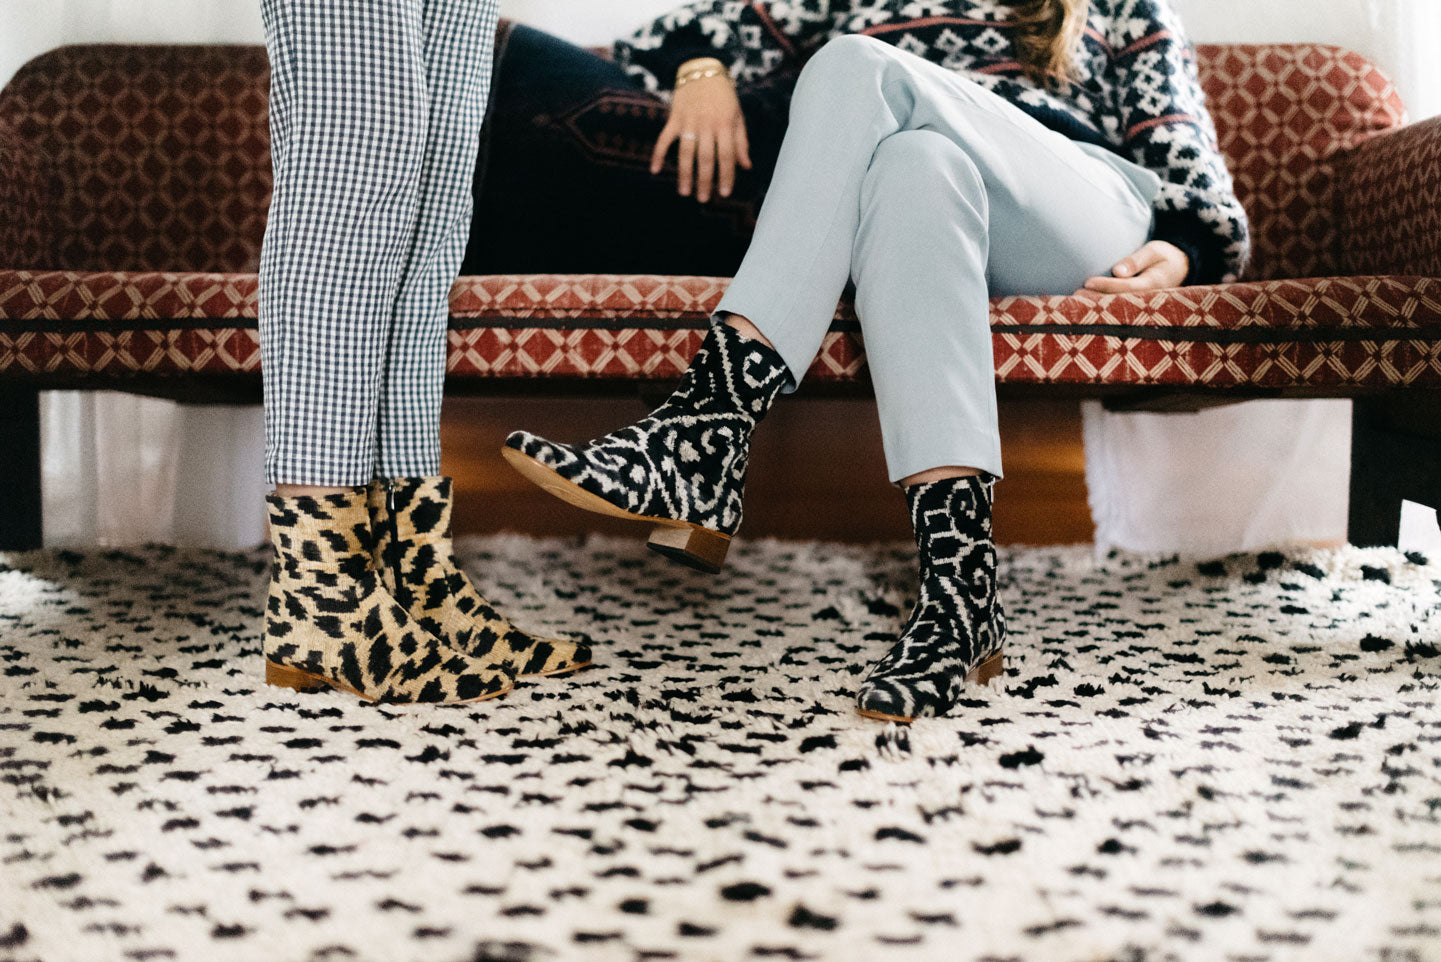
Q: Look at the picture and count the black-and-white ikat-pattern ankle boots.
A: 2